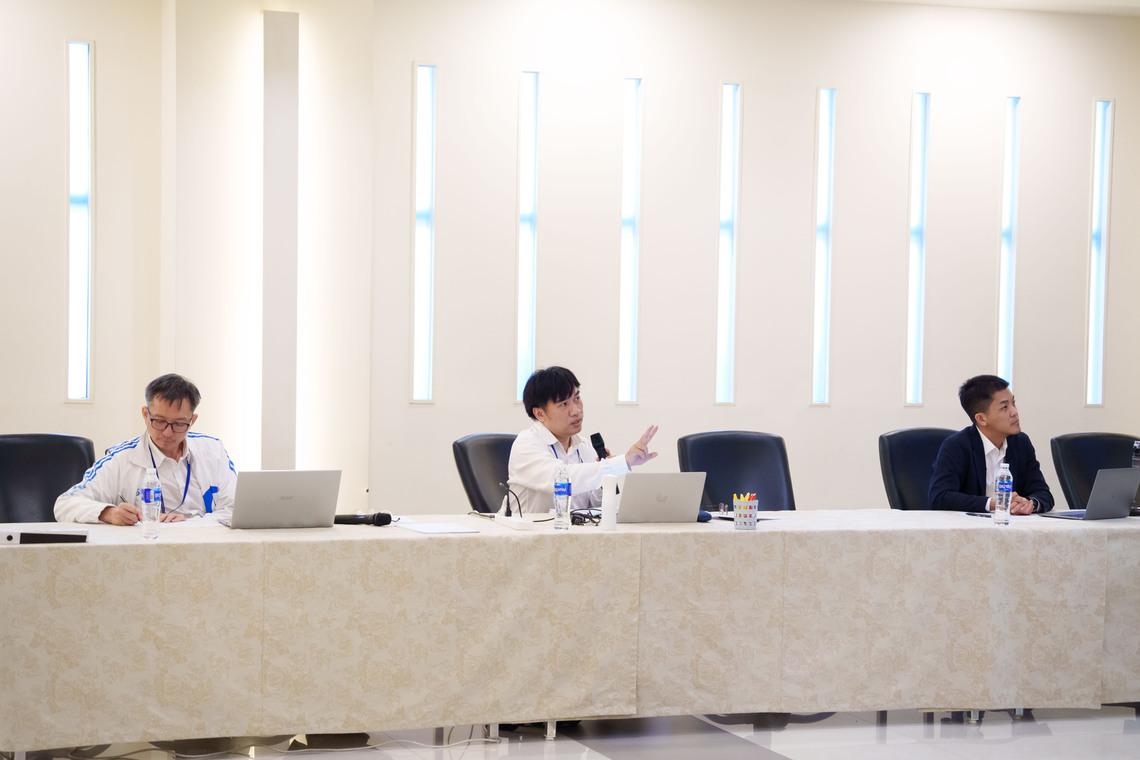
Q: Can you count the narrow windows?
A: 9